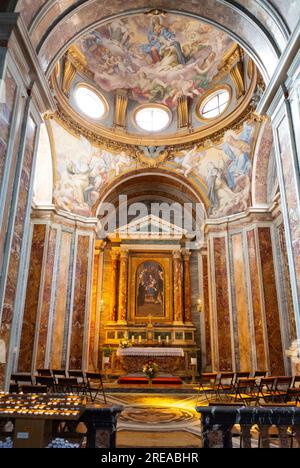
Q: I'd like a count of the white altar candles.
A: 4